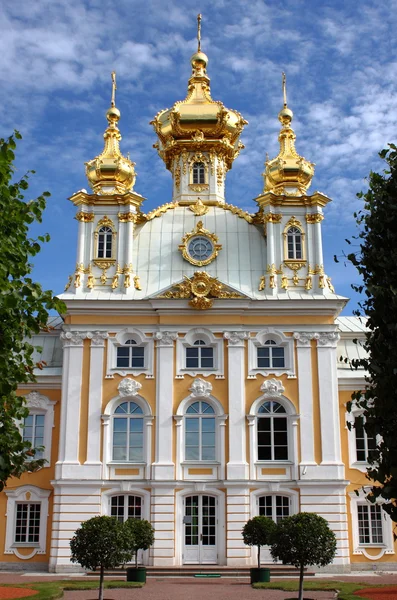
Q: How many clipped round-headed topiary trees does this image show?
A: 4